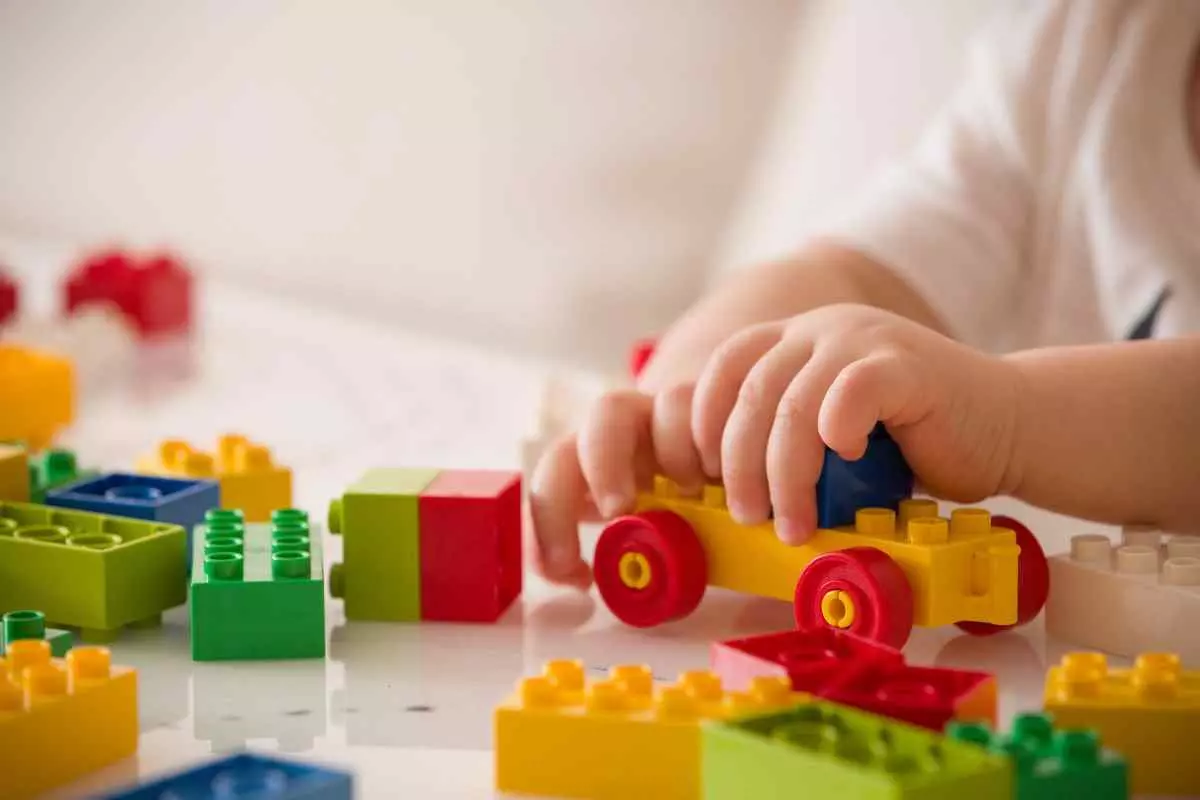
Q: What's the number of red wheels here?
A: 3